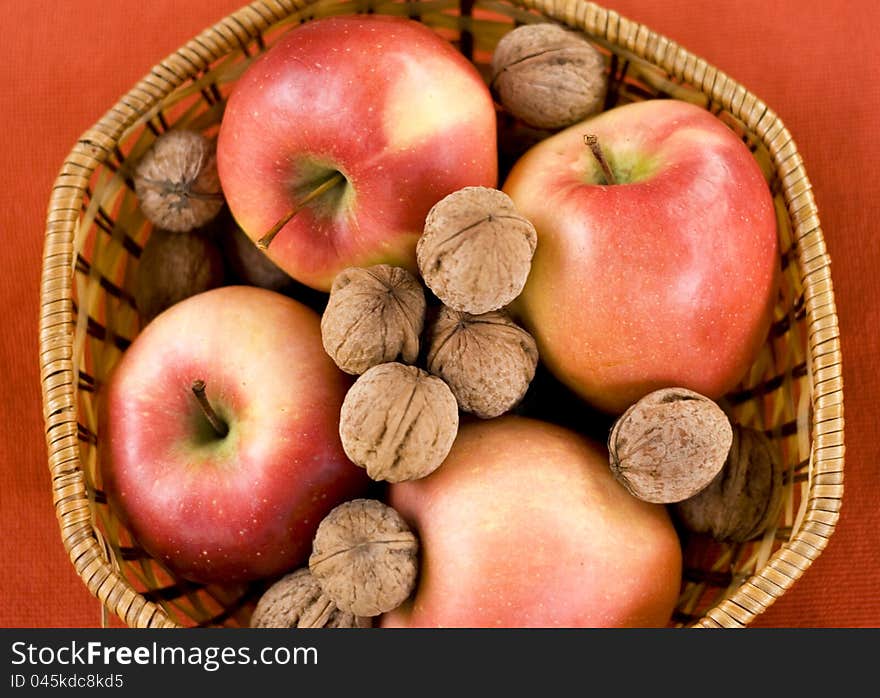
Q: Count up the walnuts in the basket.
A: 12